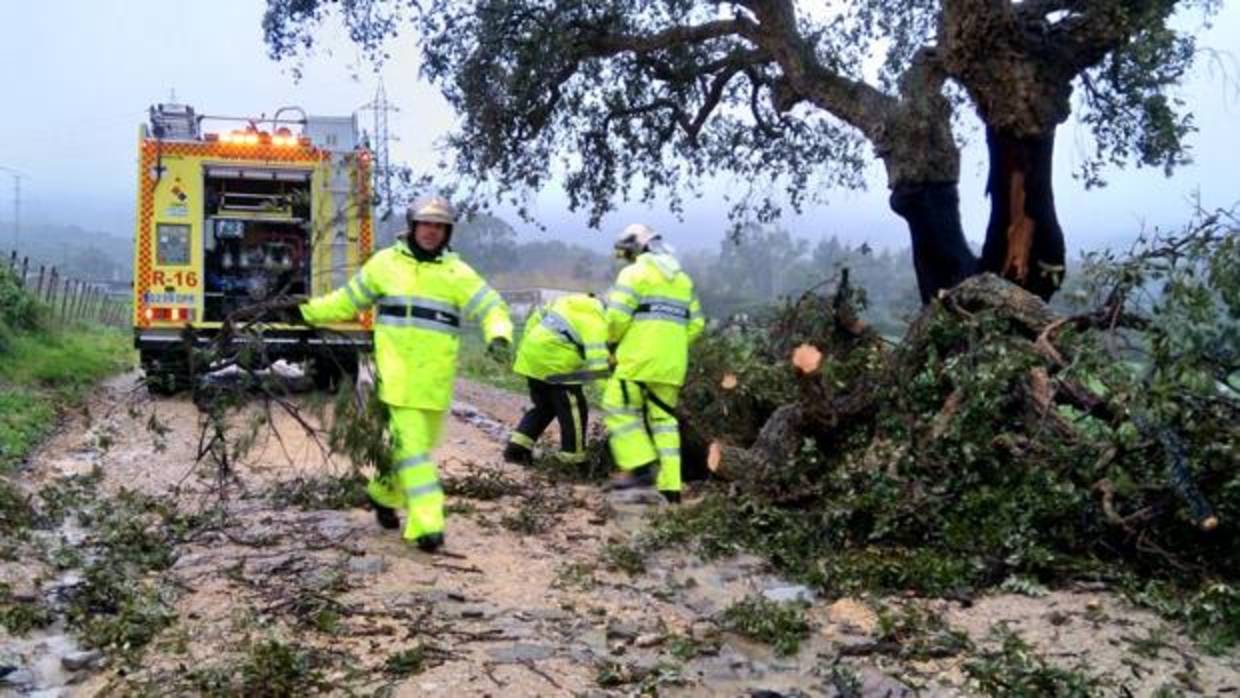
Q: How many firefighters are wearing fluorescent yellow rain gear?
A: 3